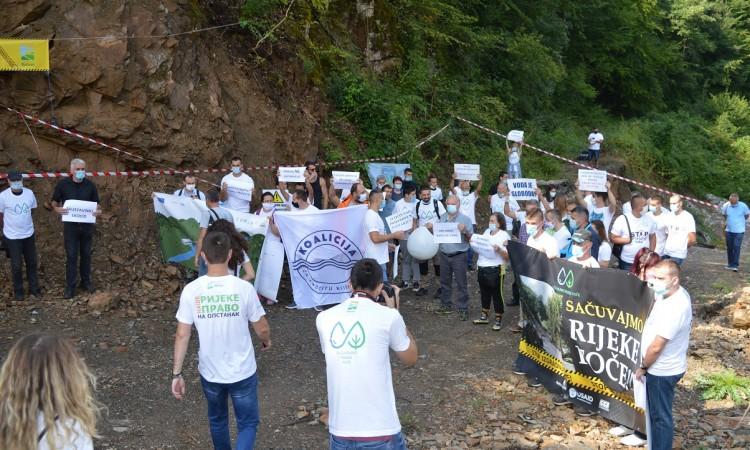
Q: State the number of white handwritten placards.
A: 11